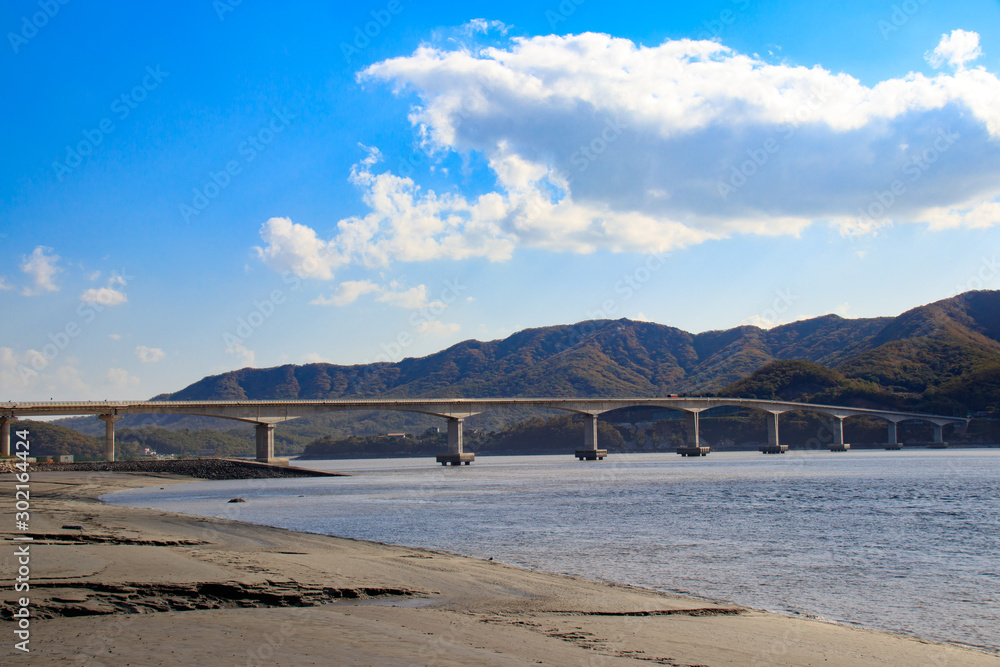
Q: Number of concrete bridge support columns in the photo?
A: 10